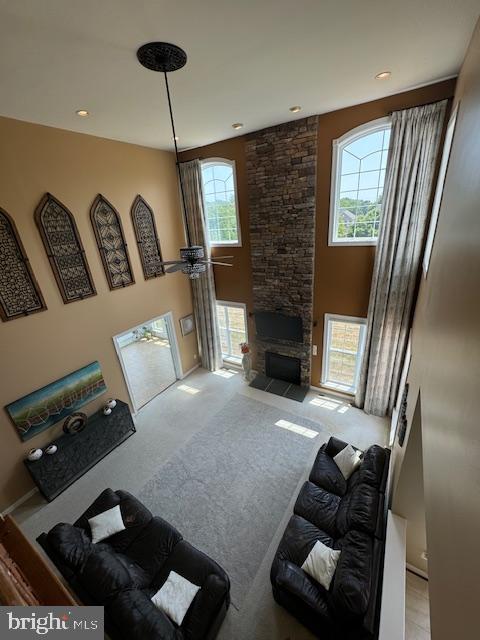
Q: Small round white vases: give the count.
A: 4